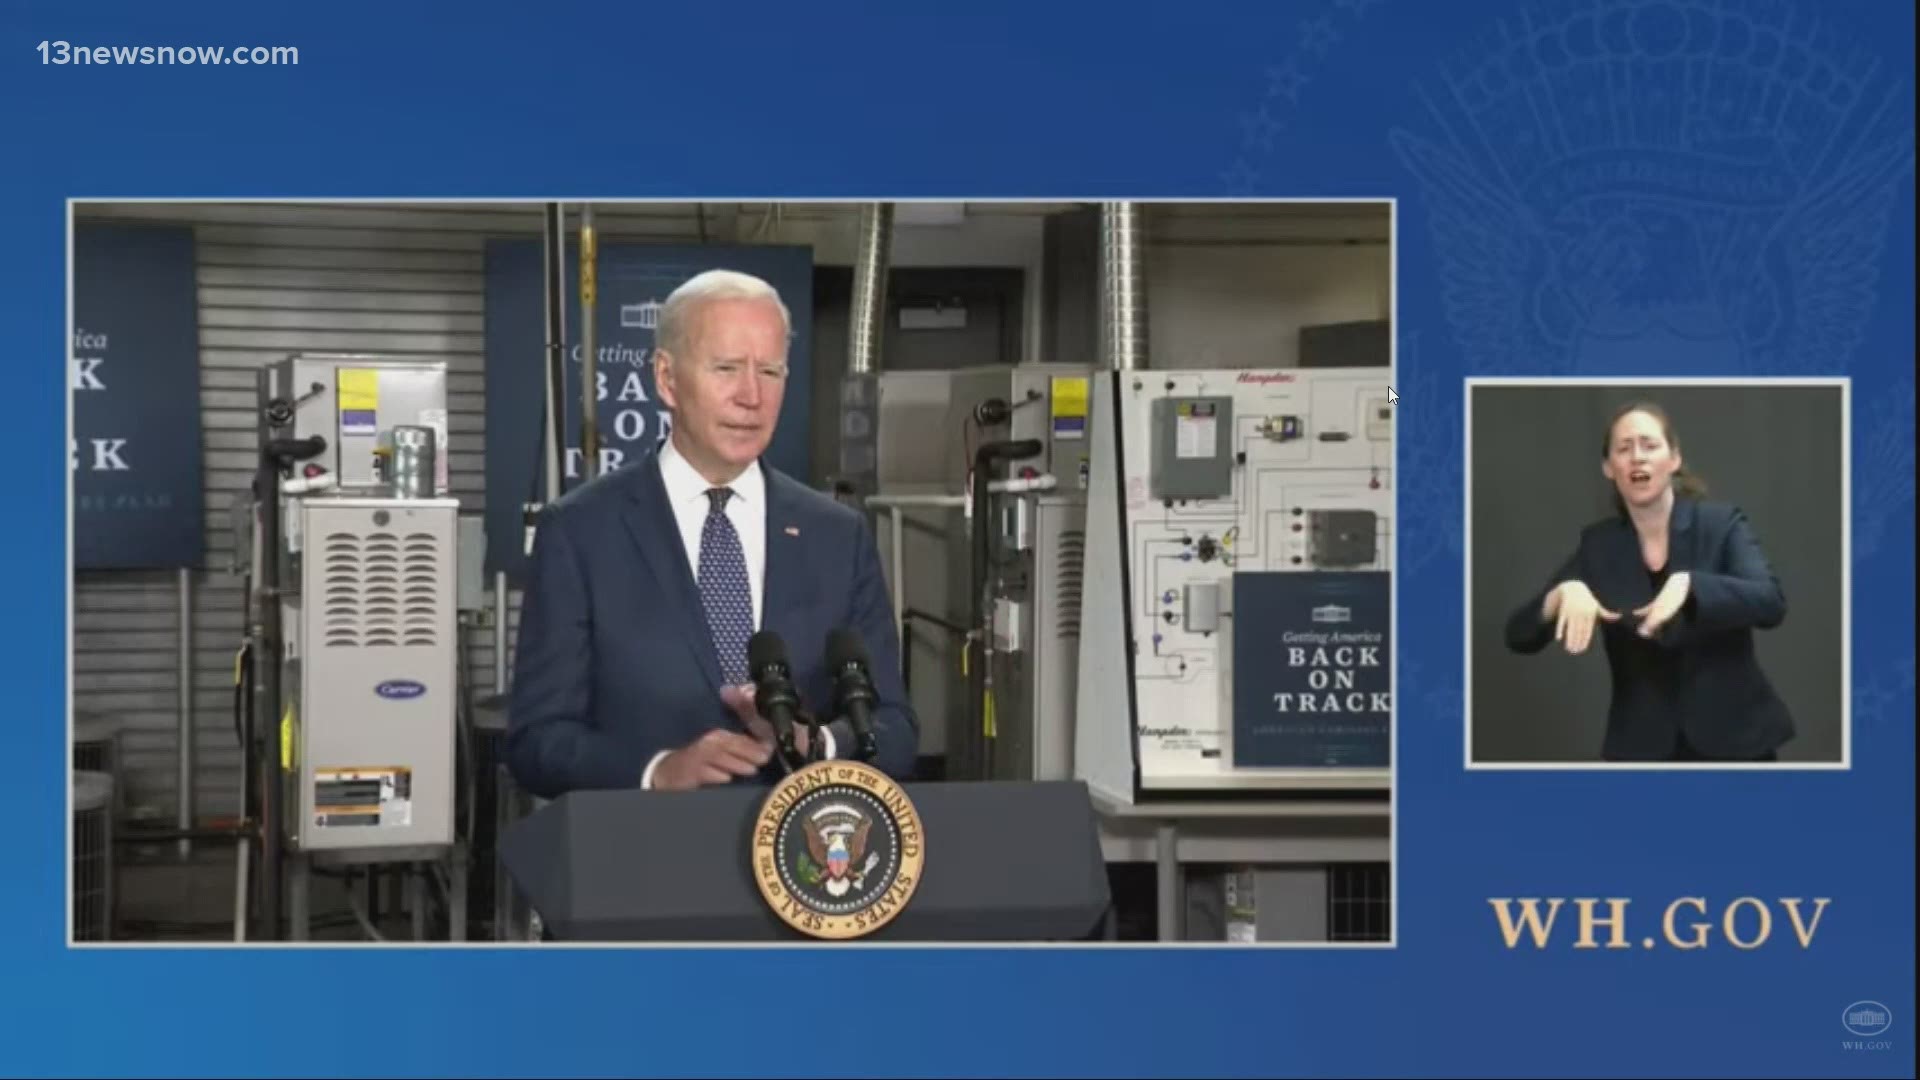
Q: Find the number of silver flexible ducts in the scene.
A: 2